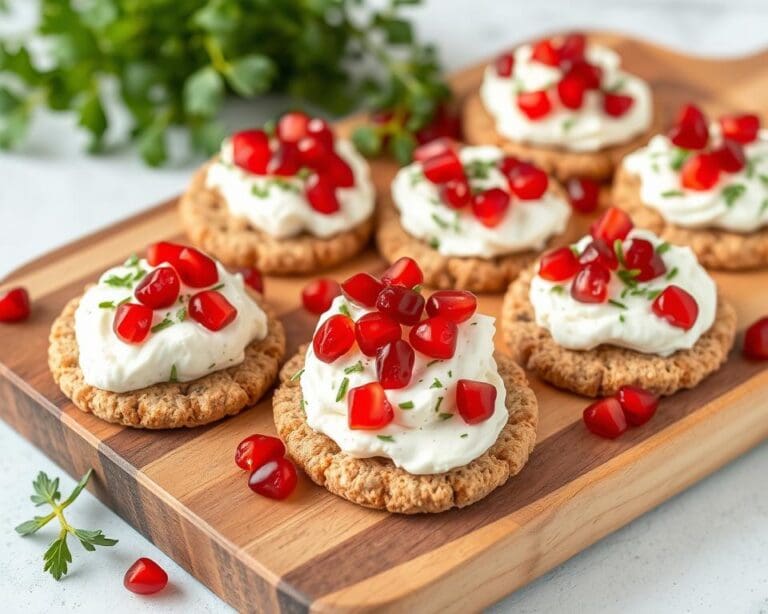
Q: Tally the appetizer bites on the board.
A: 7